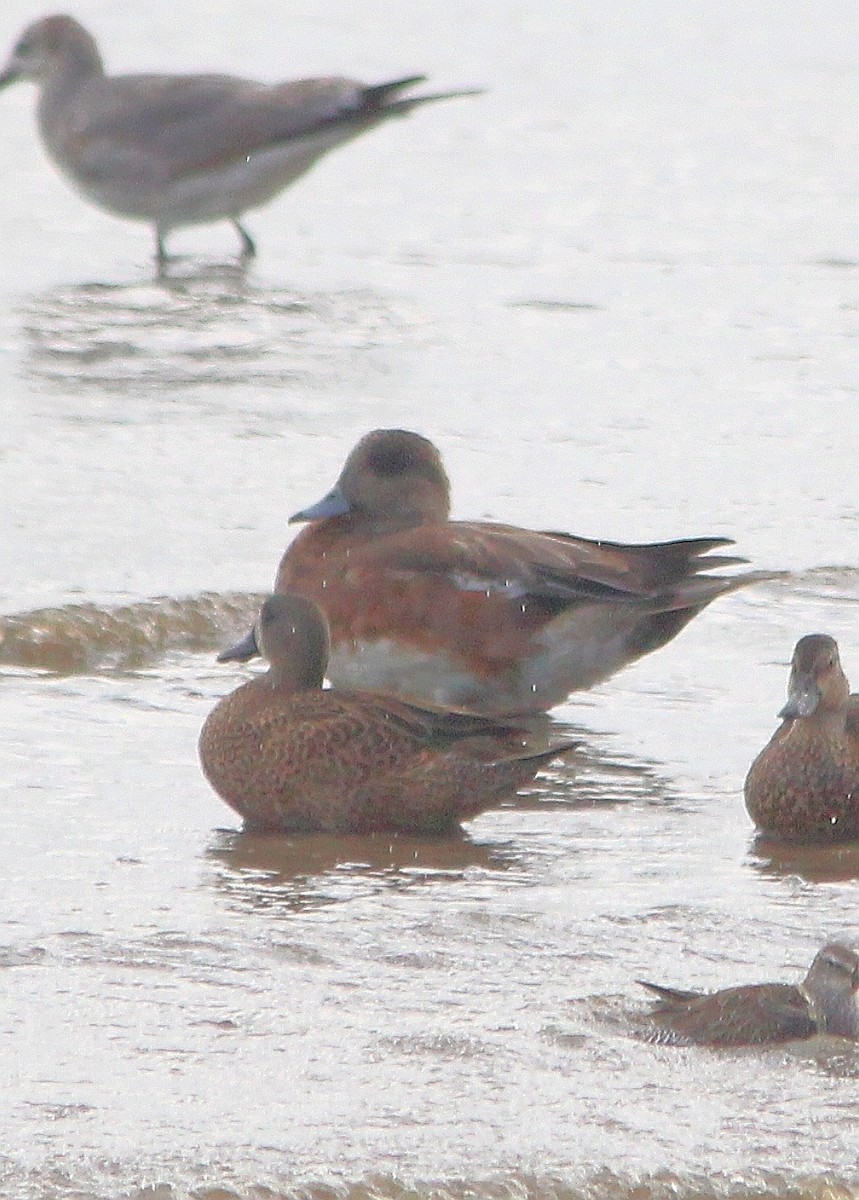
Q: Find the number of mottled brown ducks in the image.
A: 2